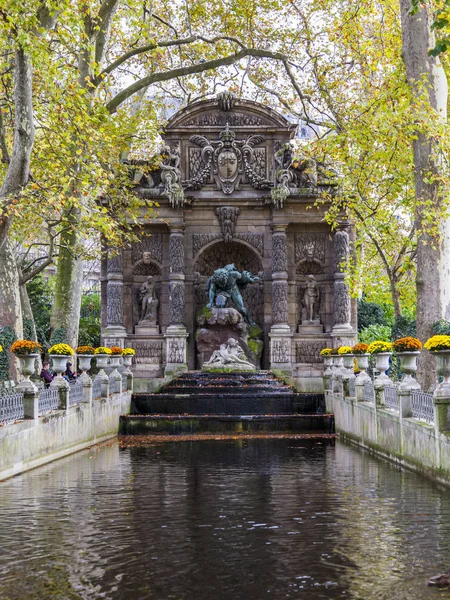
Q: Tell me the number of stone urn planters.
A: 13